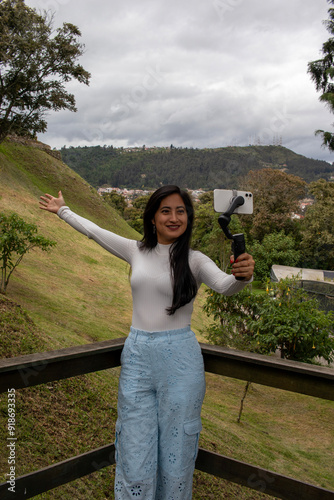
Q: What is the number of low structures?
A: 1